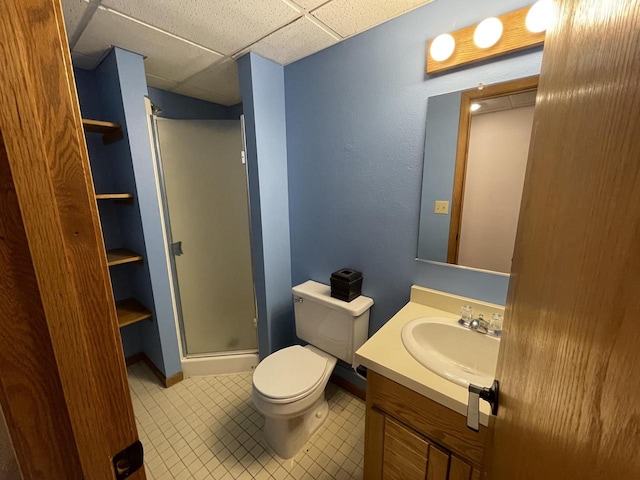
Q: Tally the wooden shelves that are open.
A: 4